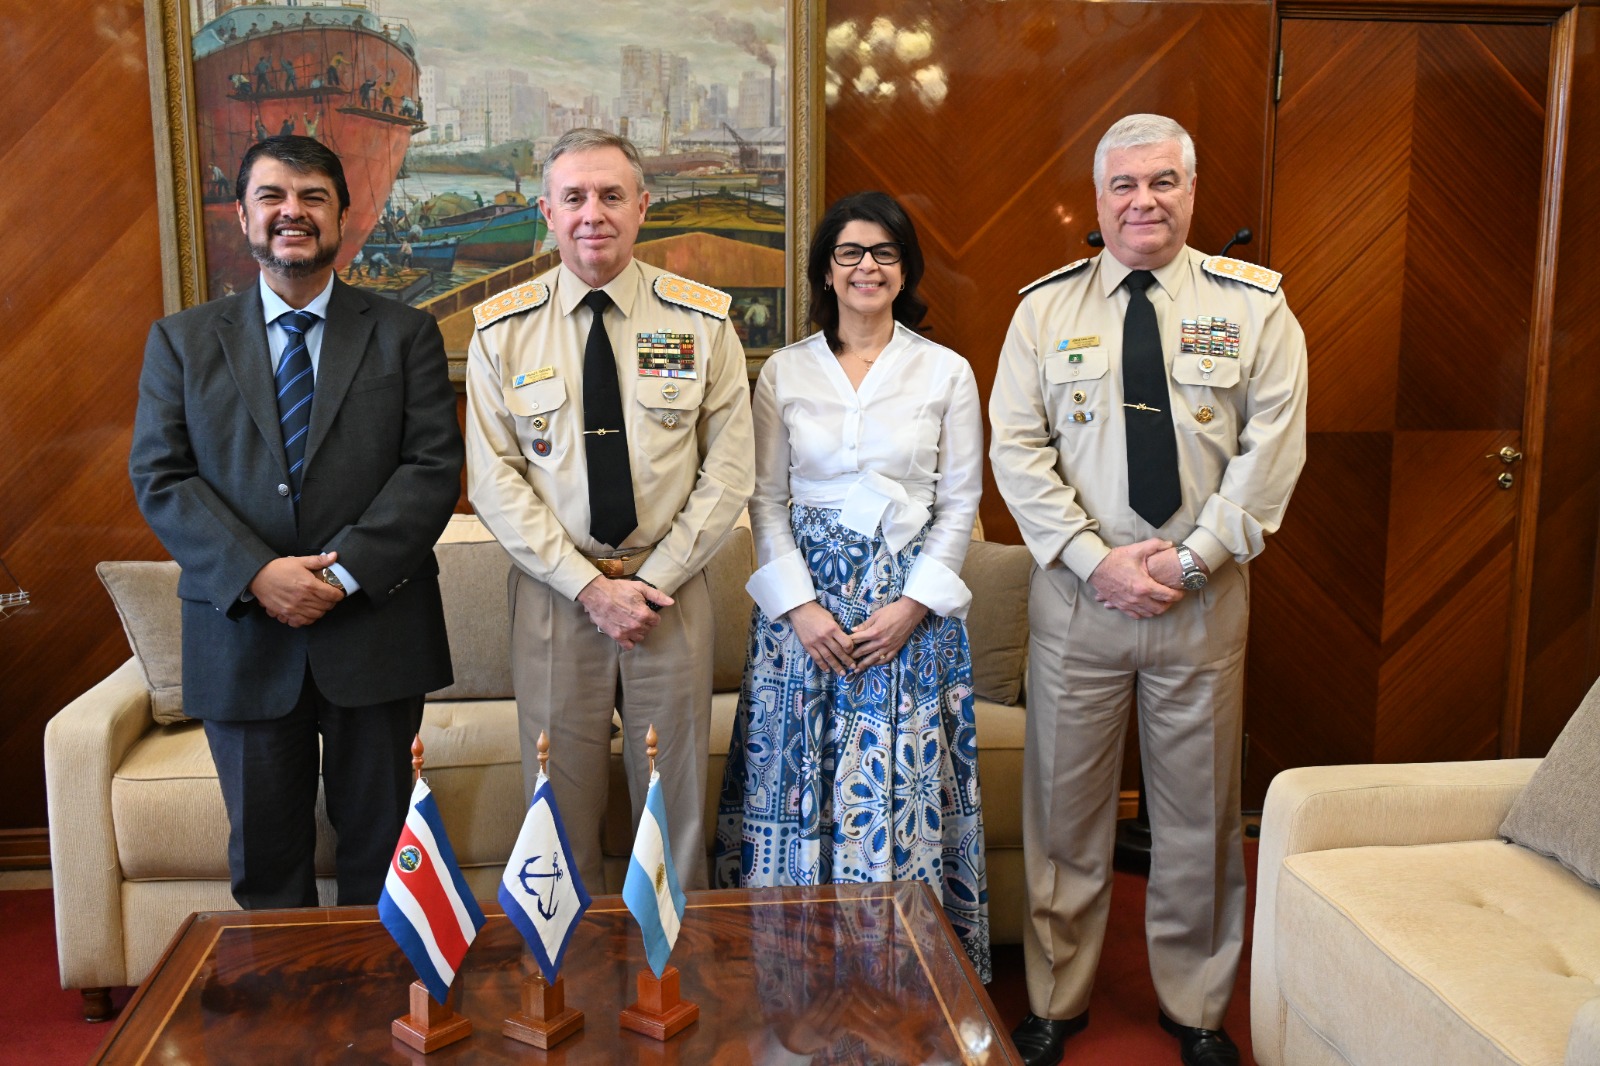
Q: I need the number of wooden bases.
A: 3